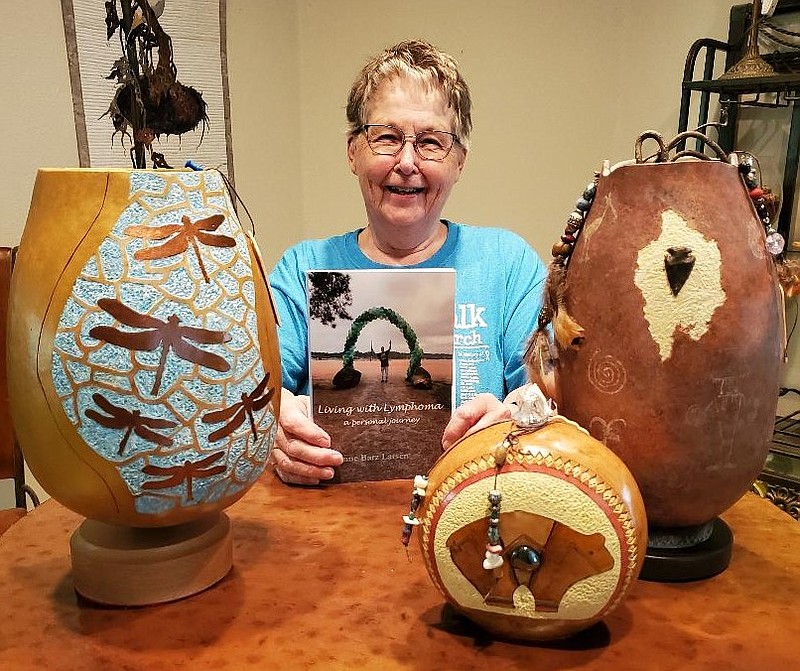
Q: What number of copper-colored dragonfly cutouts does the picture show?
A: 5